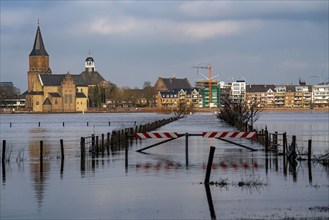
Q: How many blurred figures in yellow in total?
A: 0